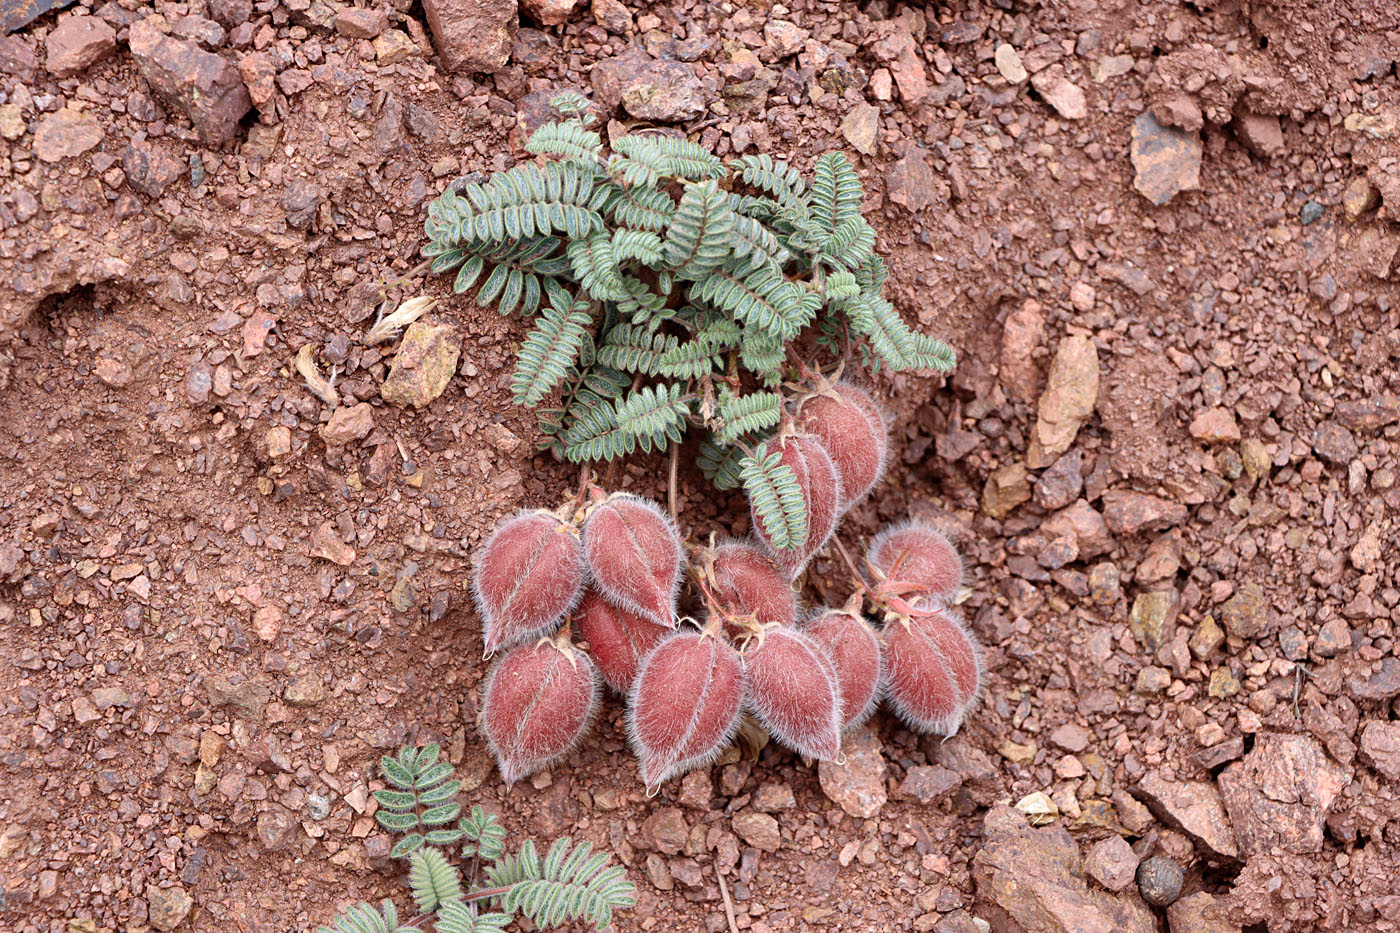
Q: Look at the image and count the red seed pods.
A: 12